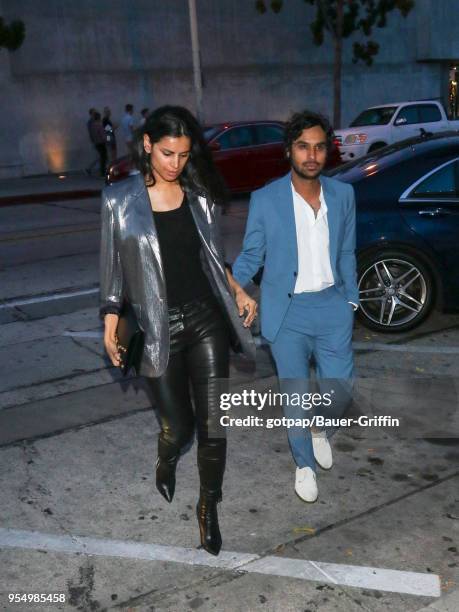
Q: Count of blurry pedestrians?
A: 5